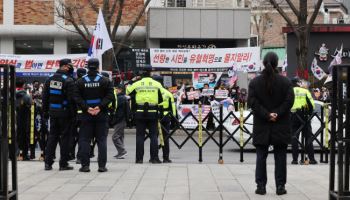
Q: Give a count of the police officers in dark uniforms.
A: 2